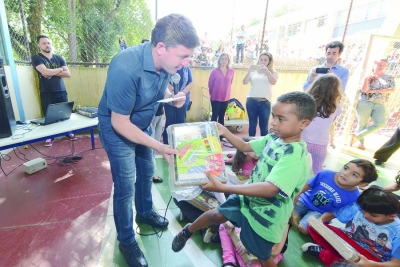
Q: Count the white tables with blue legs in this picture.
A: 1